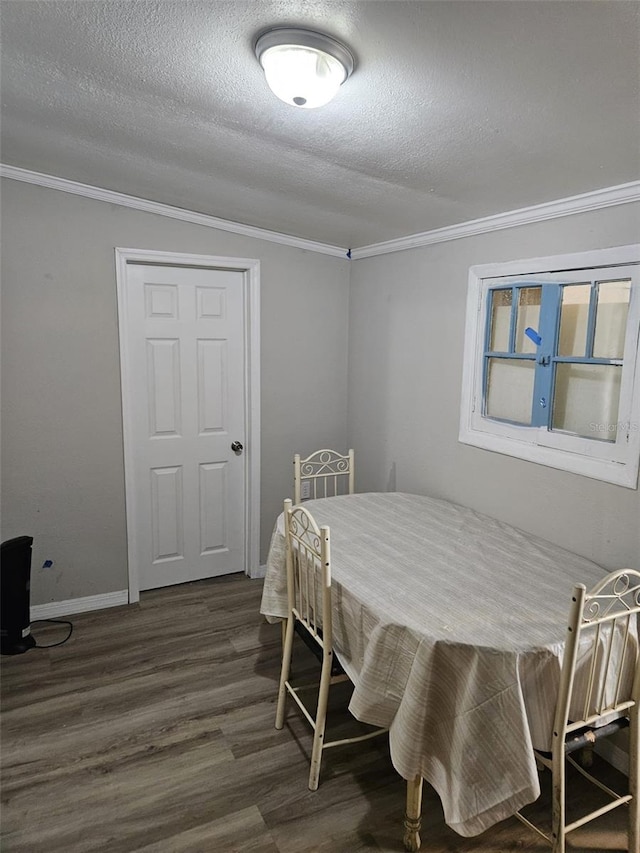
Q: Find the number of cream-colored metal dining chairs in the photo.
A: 3